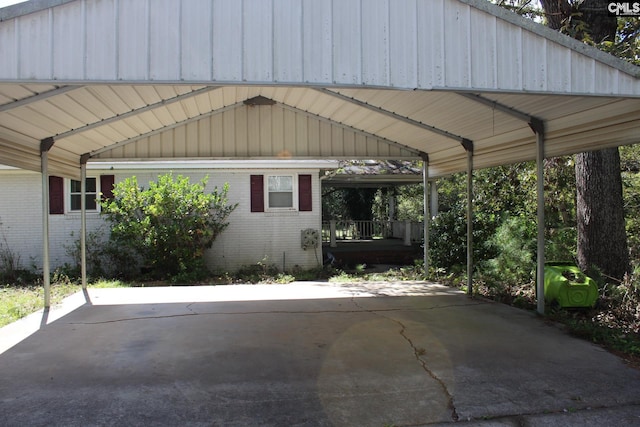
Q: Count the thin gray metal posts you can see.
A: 5